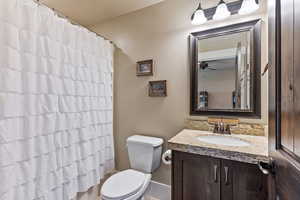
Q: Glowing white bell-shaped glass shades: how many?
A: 3